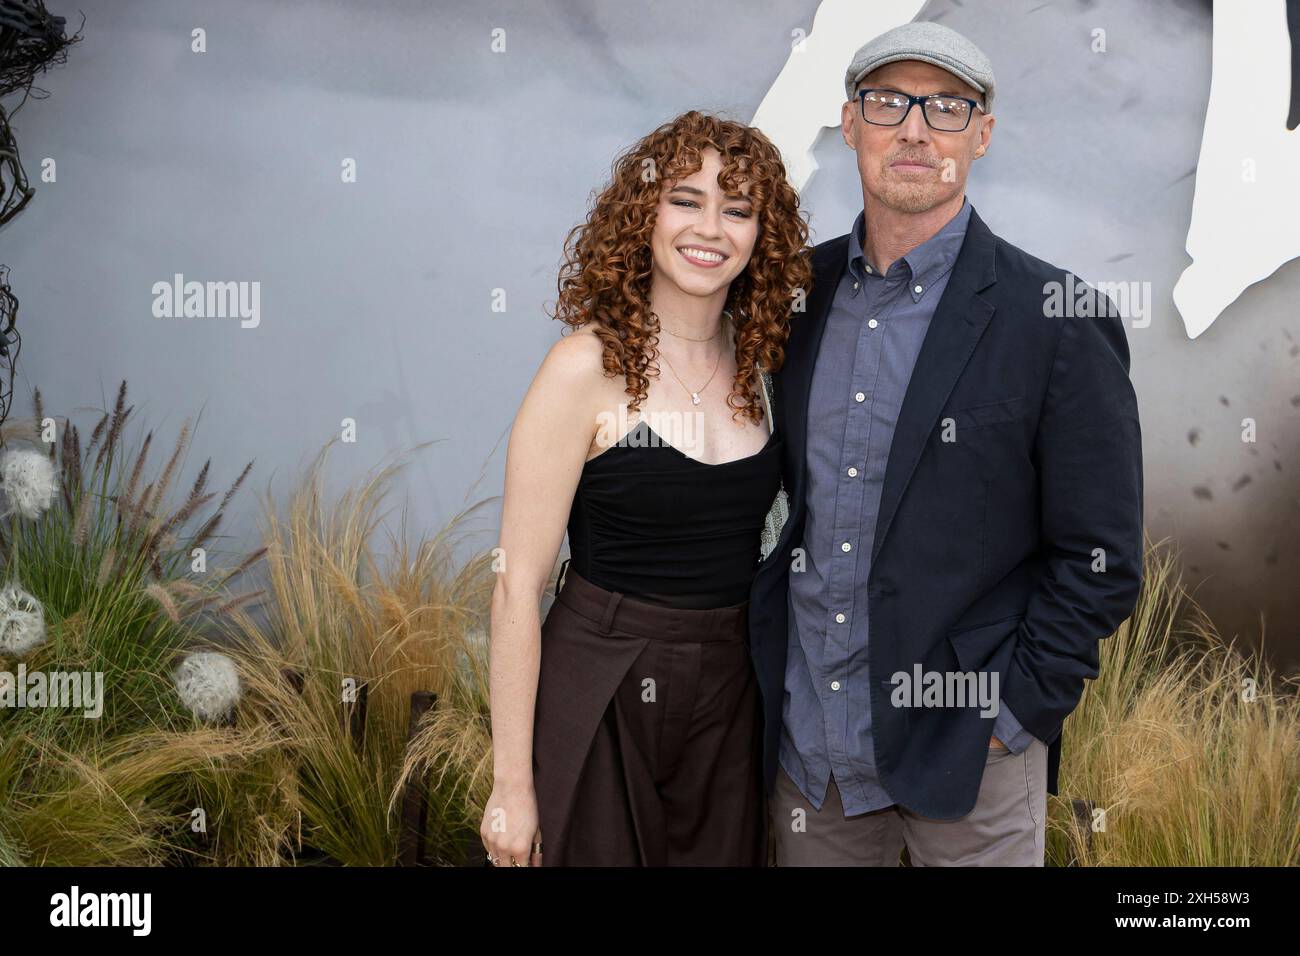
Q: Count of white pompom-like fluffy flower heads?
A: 3